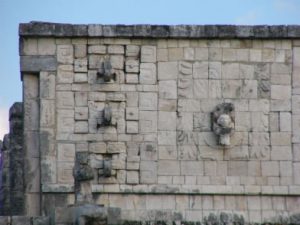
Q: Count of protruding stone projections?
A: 4